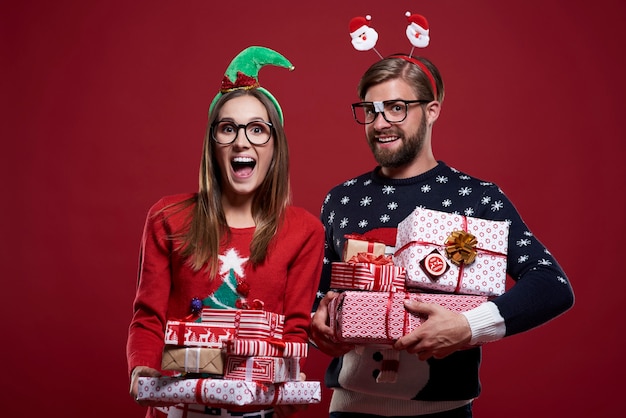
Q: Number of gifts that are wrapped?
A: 10